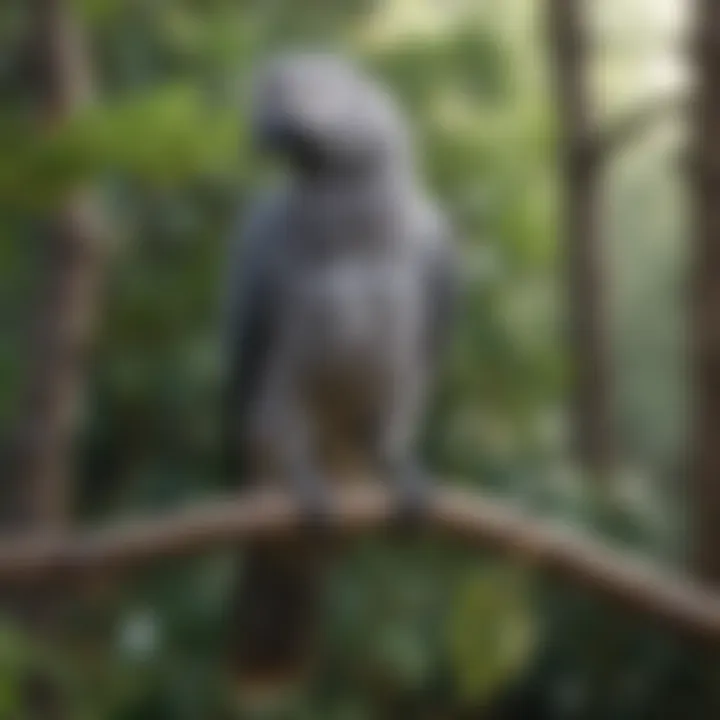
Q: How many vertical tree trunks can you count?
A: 3